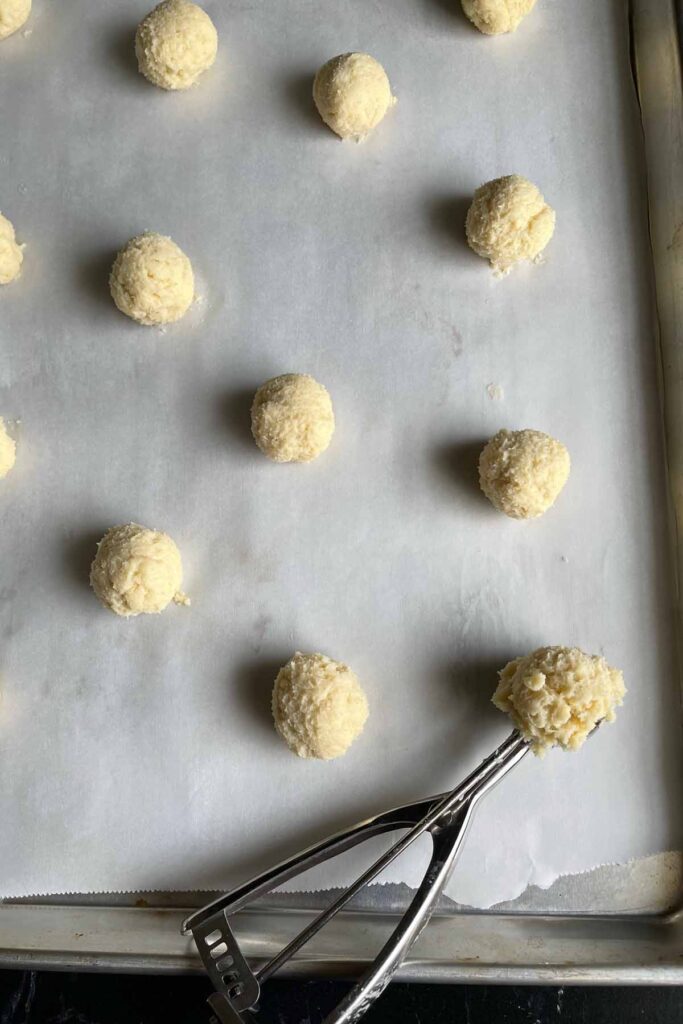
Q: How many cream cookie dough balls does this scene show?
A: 13